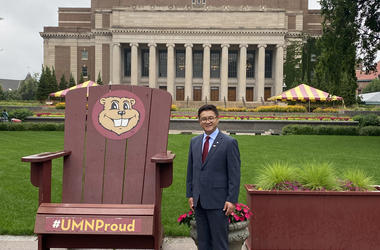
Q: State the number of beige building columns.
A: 10